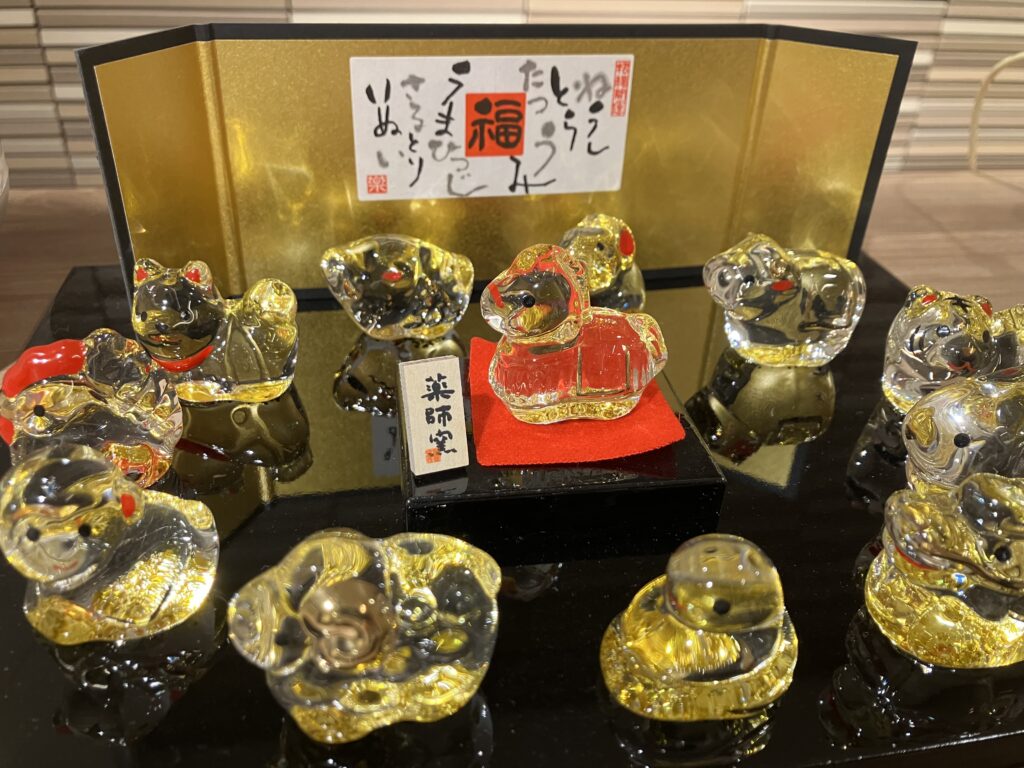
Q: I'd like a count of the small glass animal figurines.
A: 12